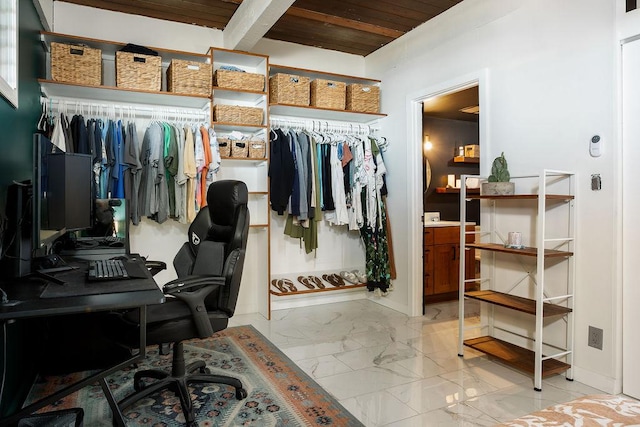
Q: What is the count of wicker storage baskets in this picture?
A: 11